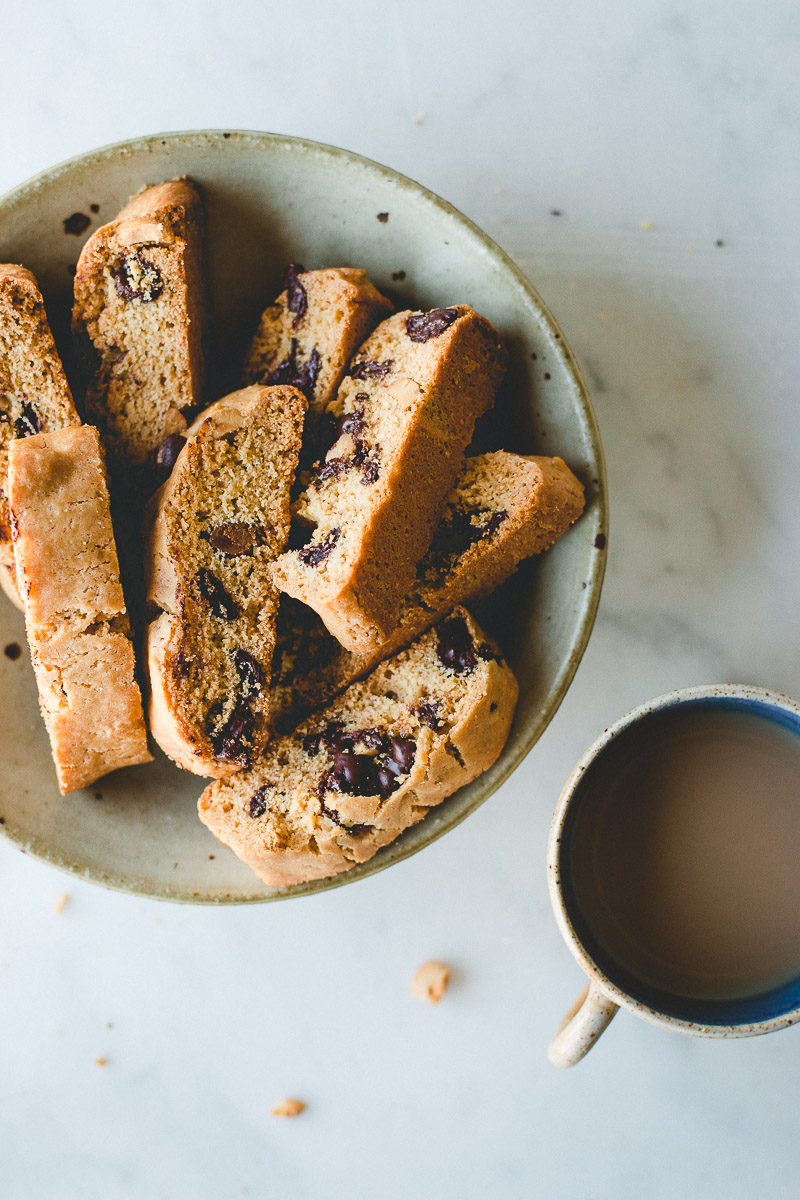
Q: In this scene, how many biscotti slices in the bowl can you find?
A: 8